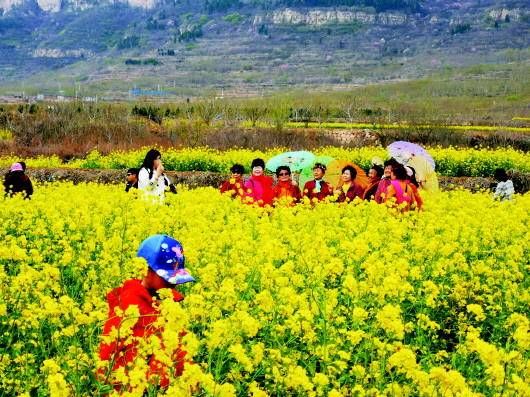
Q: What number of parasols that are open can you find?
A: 5